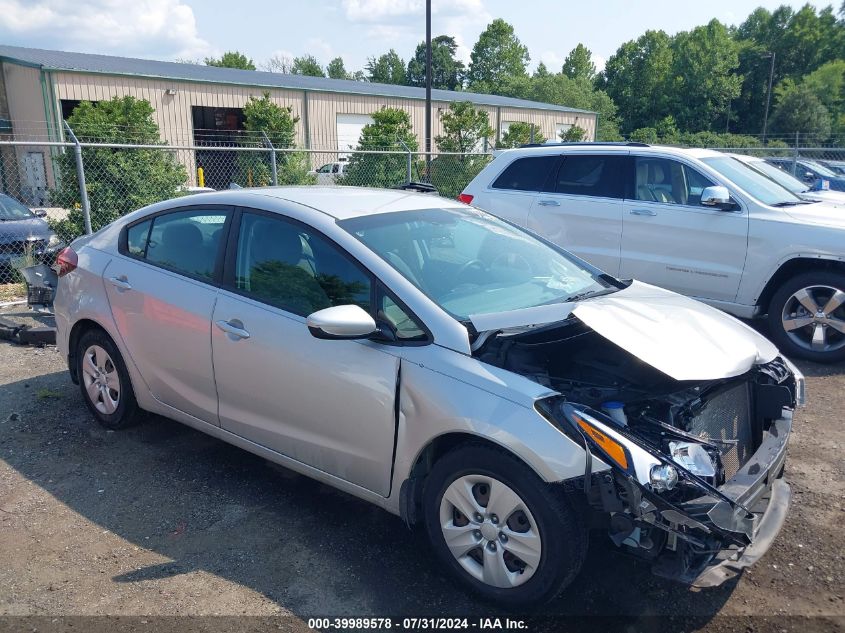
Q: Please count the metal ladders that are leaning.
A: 0